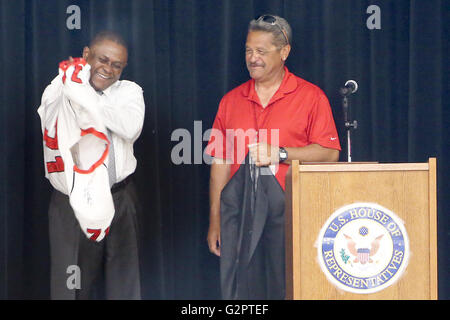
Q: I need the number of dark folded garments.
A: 1